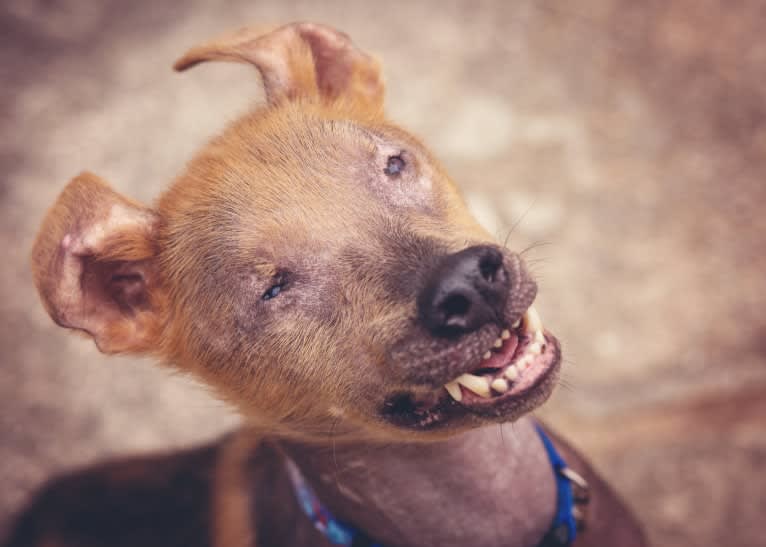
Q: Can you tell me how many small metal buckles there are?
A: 1